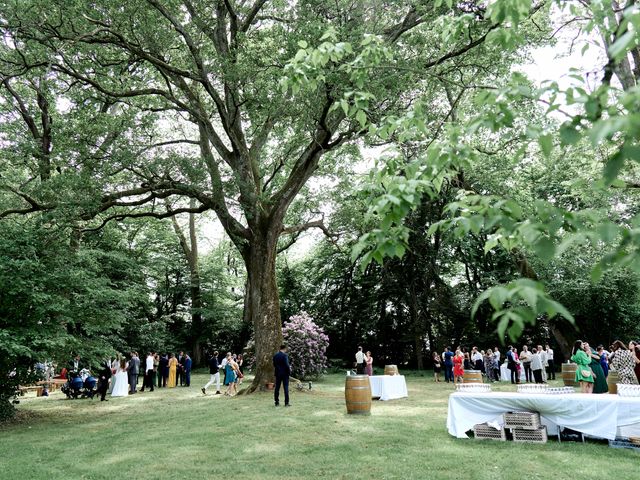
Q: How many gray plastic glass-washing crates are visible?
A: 3